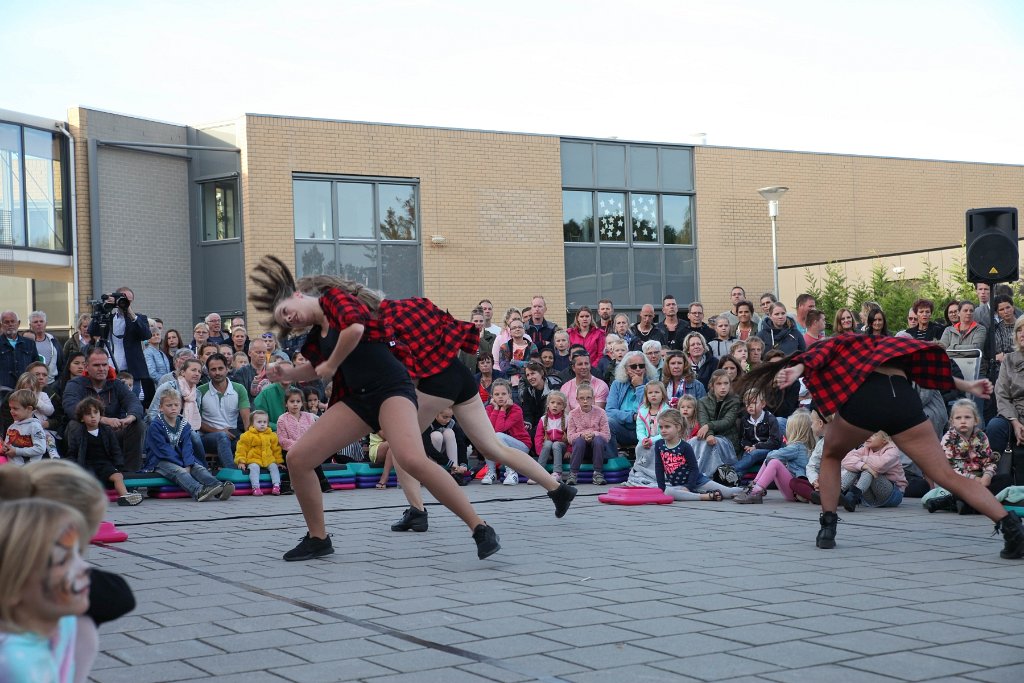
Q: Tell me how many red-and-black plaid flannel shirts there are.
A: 3